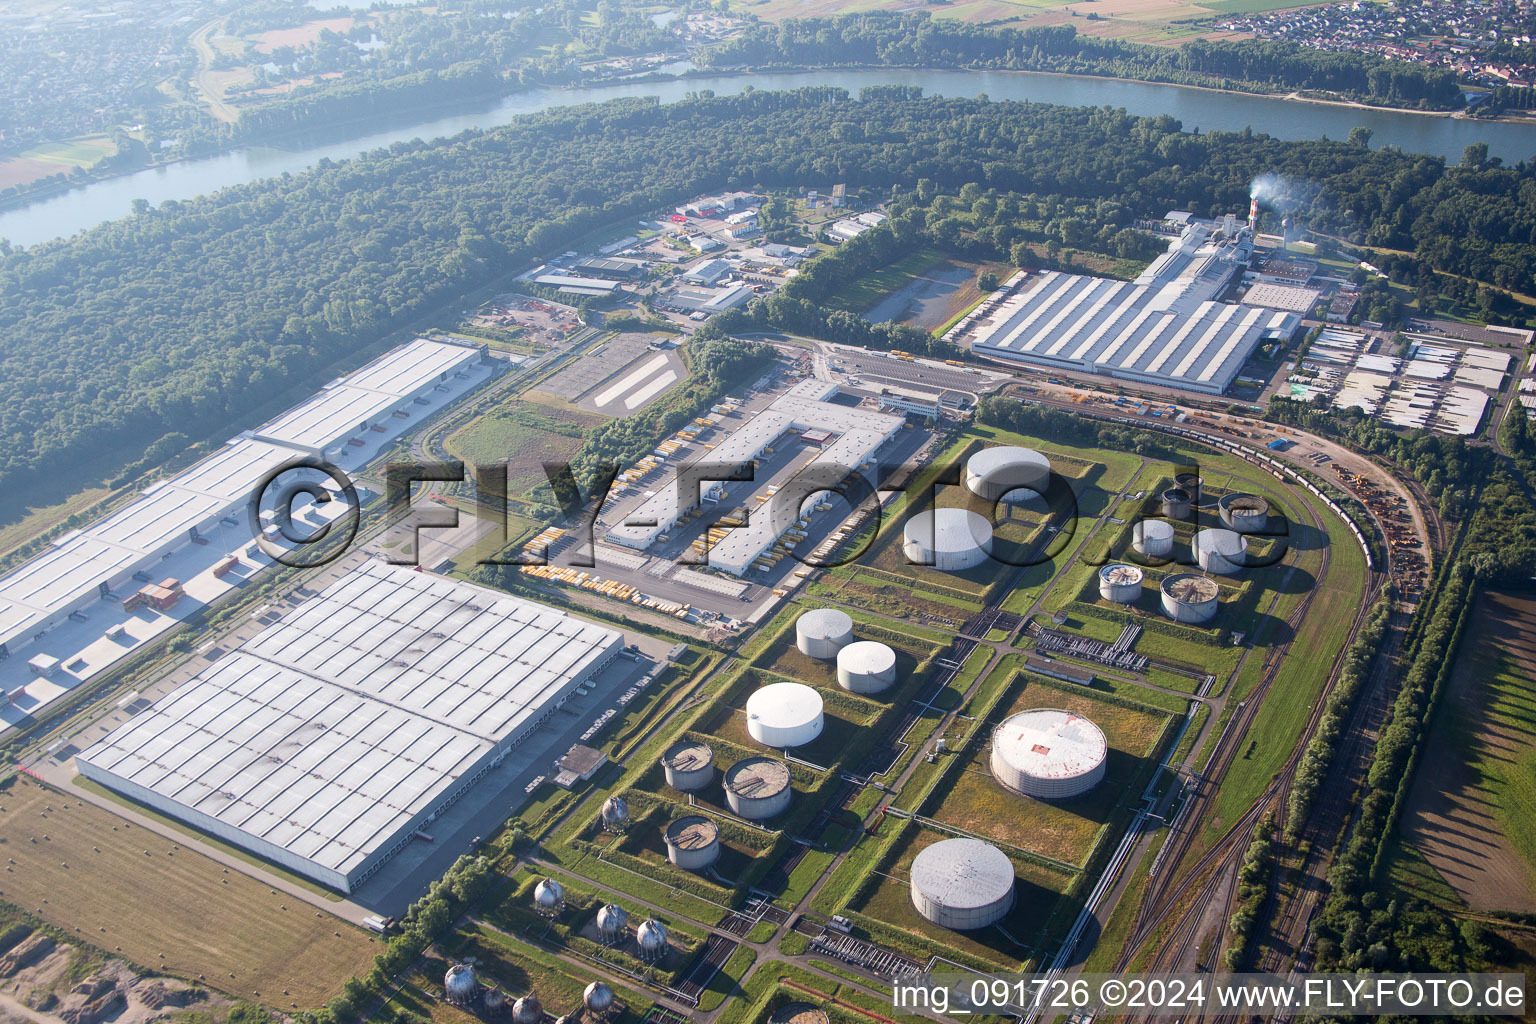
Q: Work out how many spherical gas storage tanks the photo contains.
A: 9